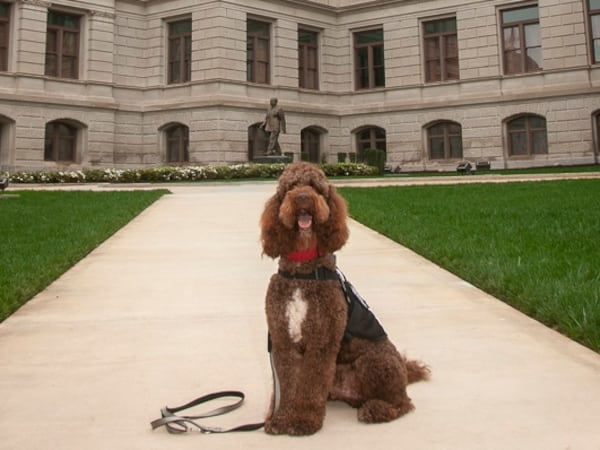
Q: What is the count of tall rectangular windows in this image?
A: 9